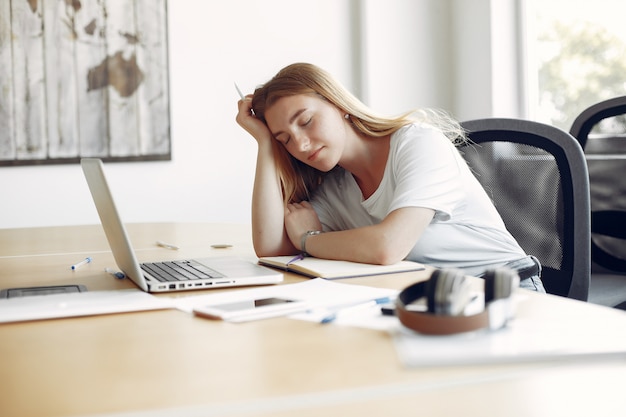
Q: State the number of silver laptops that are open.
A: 1